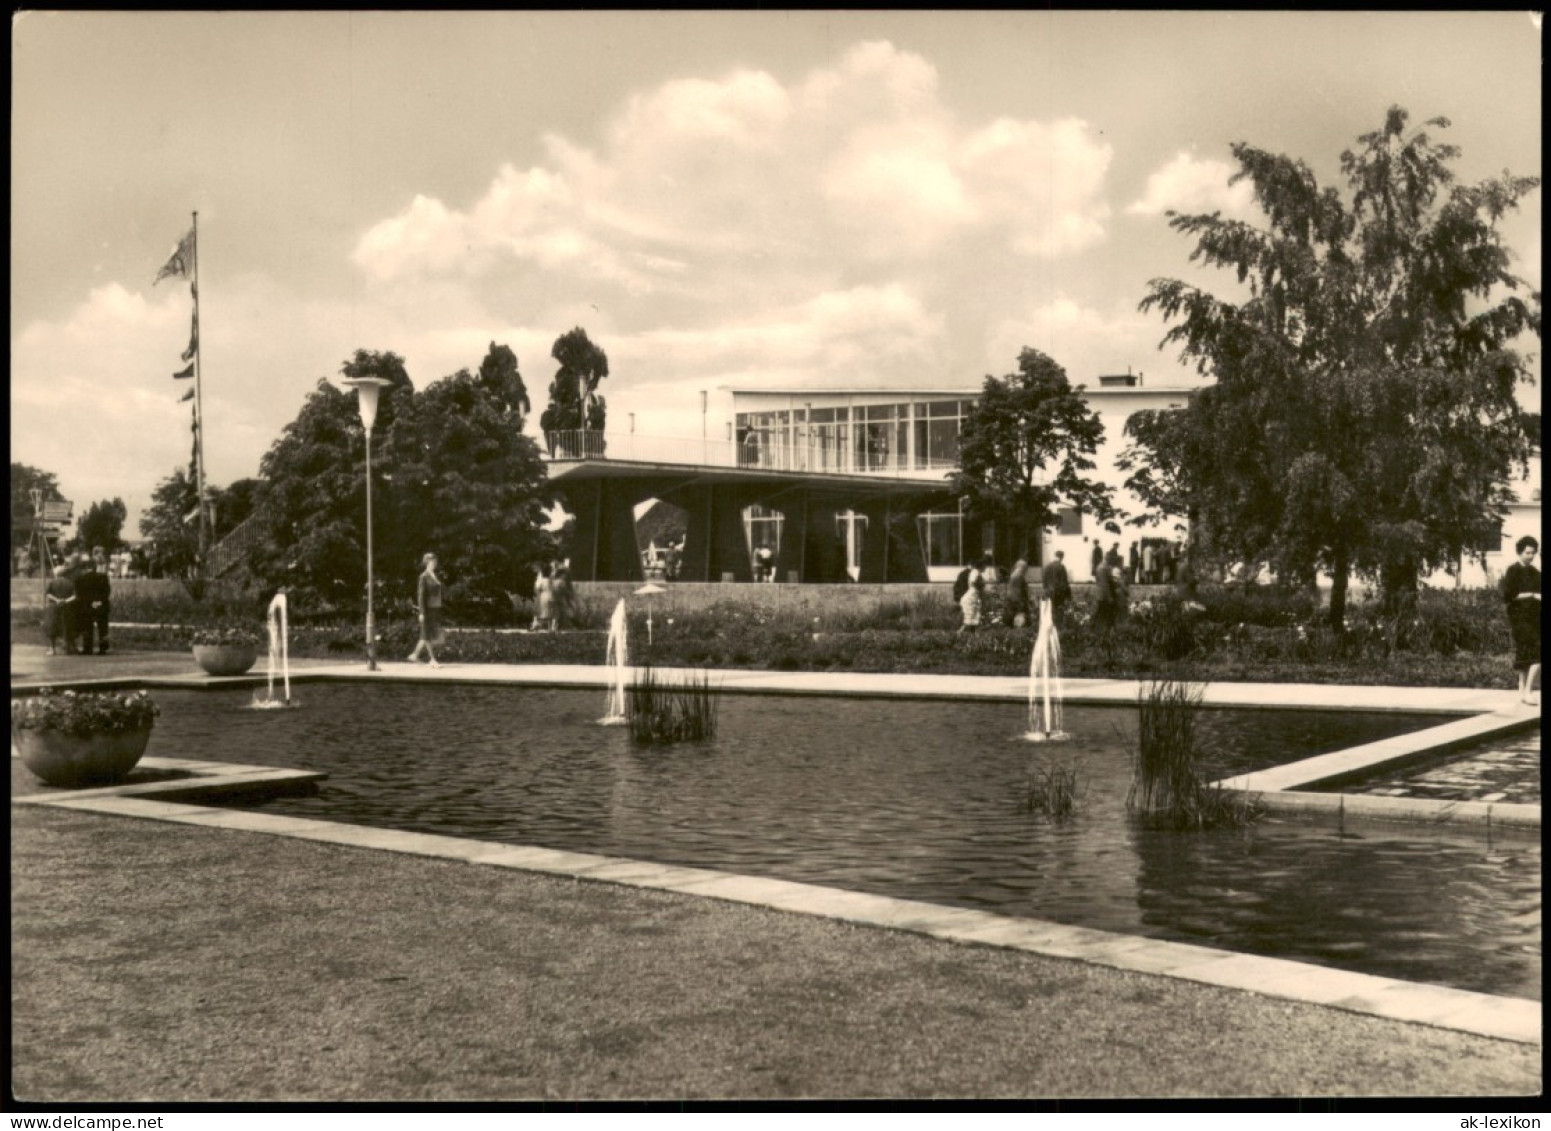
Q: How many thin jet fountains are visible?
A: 3